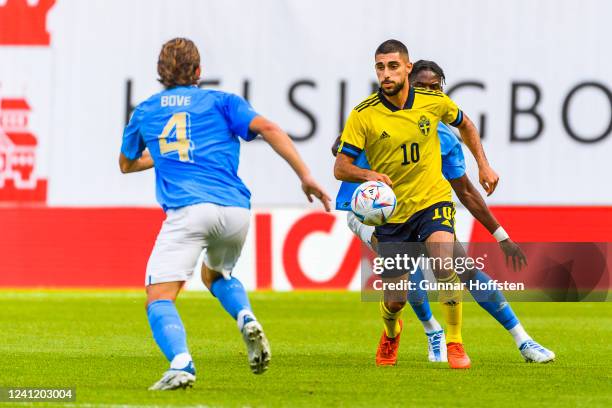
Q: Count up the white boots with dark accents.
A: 4